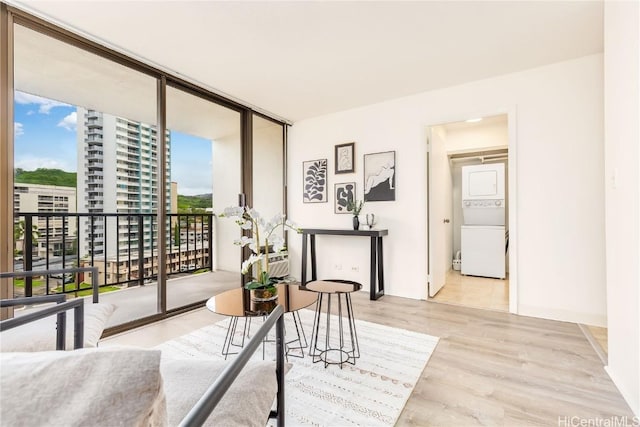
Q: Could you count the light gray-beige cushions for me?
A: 3